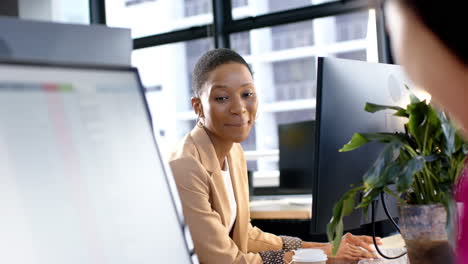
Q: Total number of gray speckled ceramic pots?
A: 1